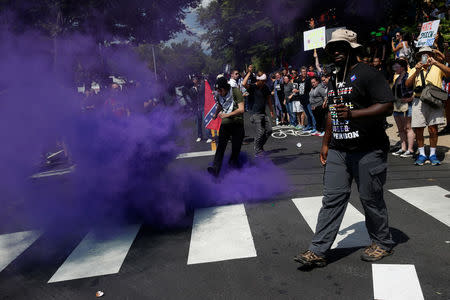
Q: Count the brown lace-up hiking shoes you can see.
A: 2